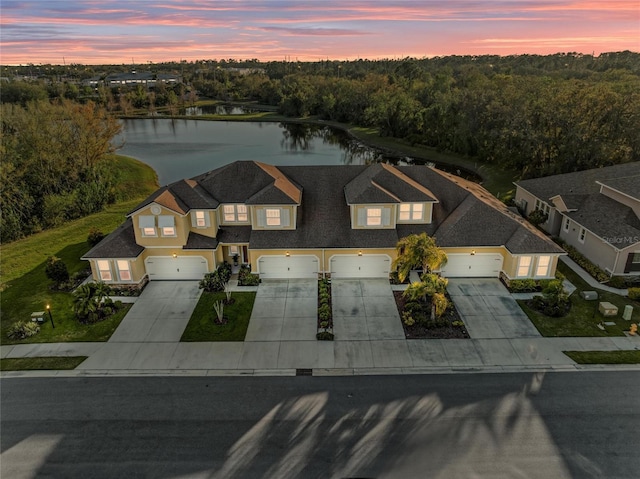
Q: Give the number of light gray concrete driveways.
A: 4